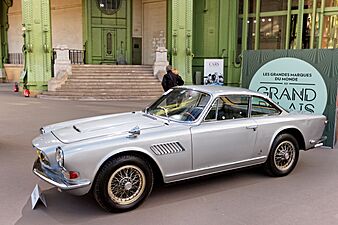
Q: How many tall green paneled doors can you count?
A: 1